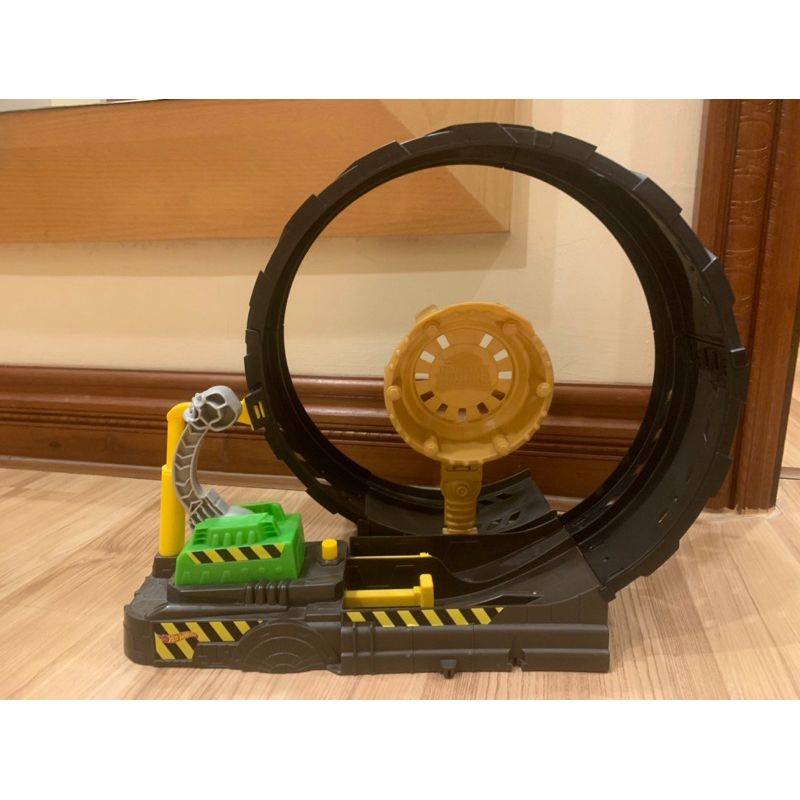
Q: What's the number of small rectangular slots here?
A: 11